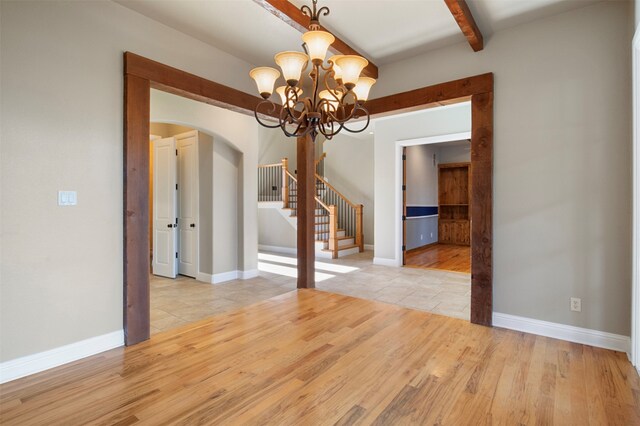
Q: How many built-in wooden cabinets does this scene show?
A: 1